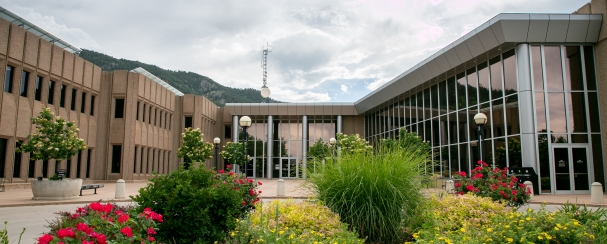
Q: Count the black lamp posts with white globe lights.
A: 4